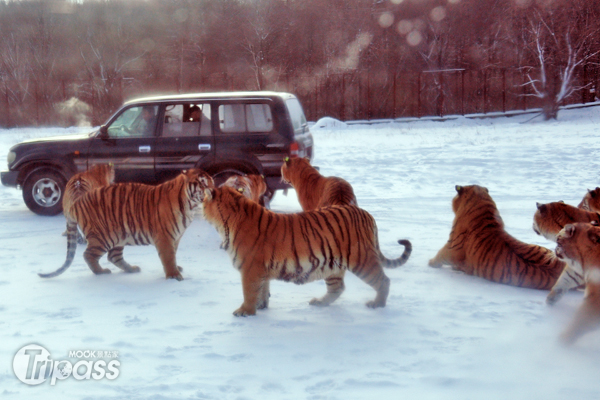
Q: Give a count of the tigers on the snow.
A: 9